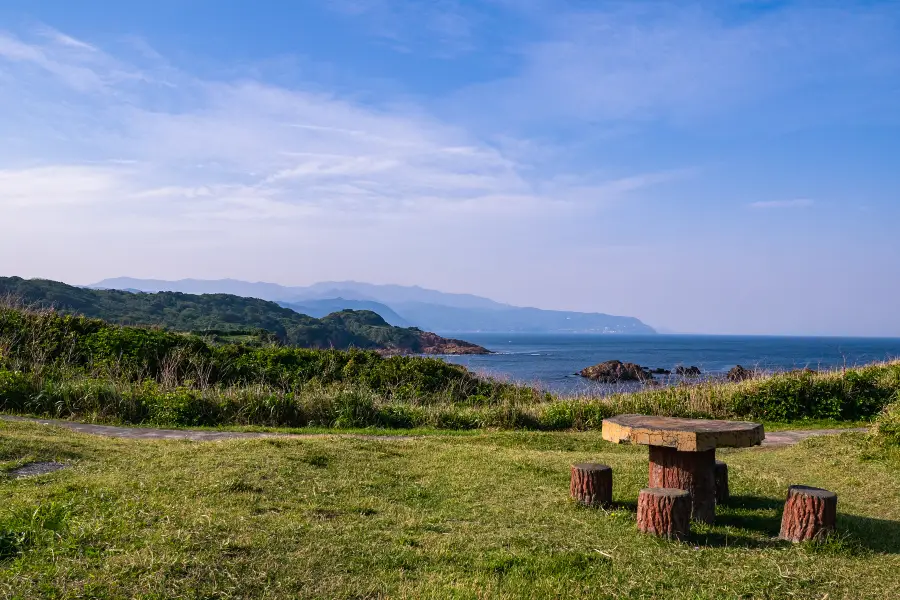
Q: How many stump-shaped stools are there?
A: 4